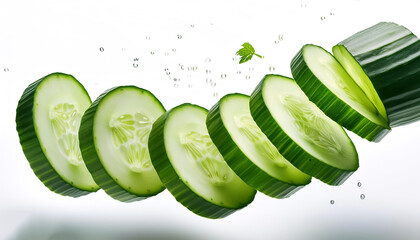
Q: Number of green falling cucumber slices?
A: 6